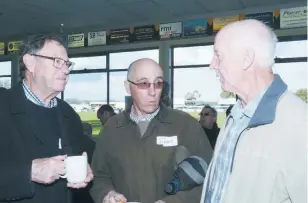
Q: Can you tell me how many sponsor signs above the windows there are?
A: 11